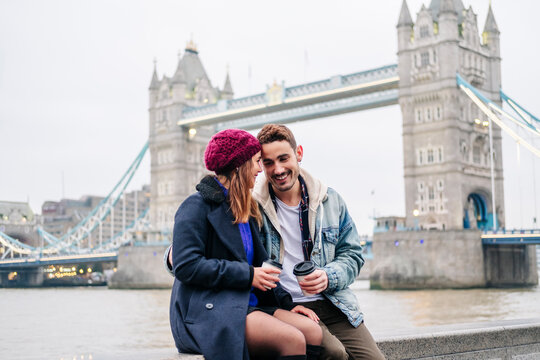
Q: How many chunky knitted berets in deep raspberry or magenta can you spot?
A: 1